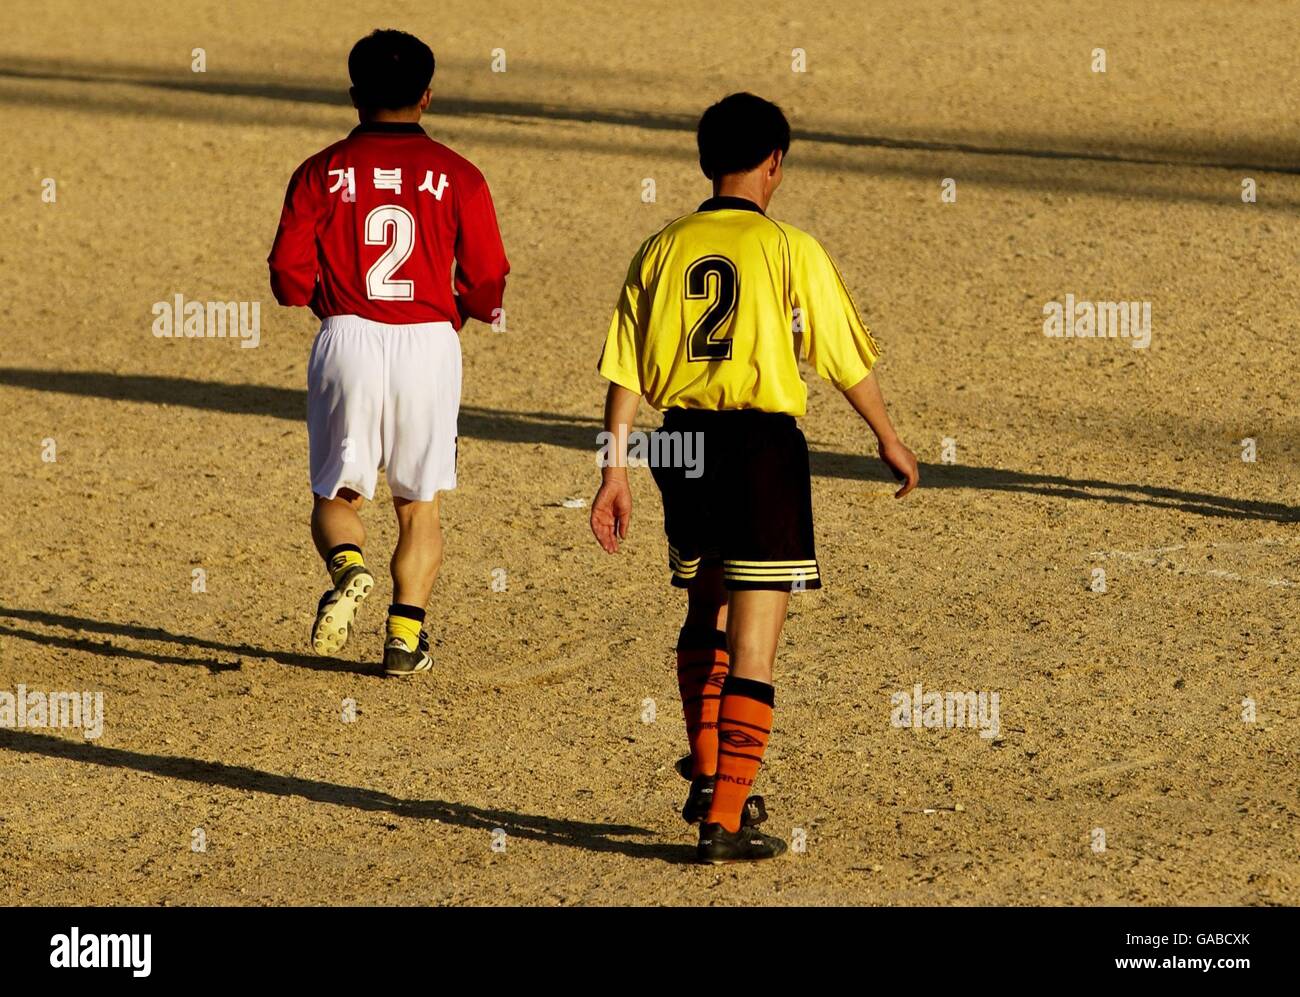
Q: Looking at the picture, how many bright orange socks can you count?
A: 2